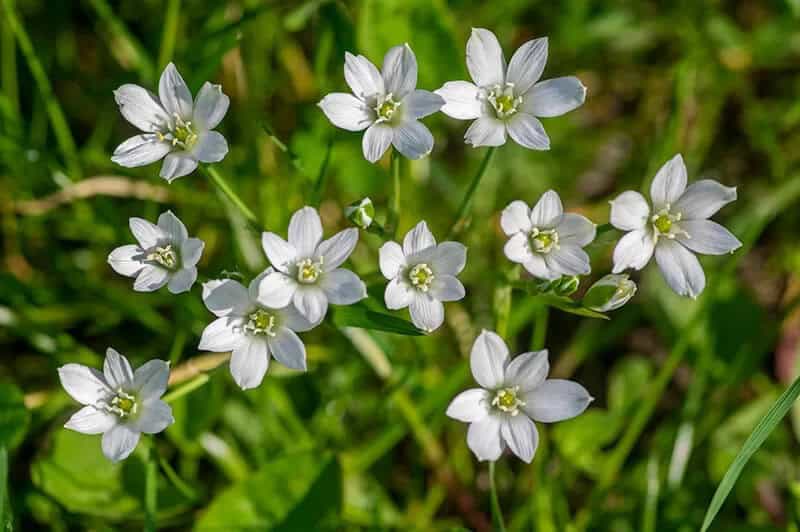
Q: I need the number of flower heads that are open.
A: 11